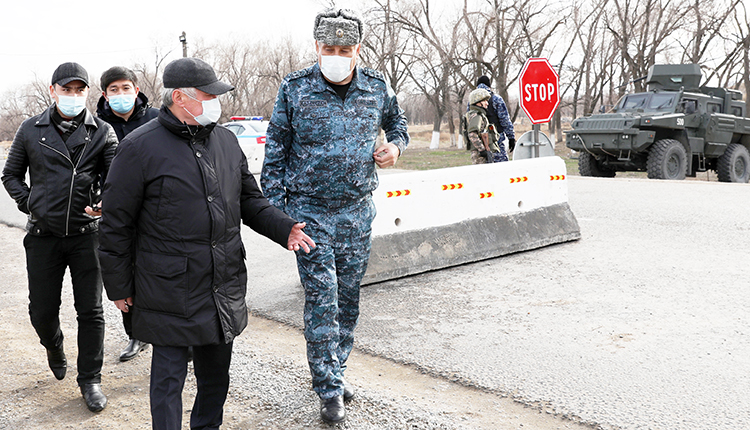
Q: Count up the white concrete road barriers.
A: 1